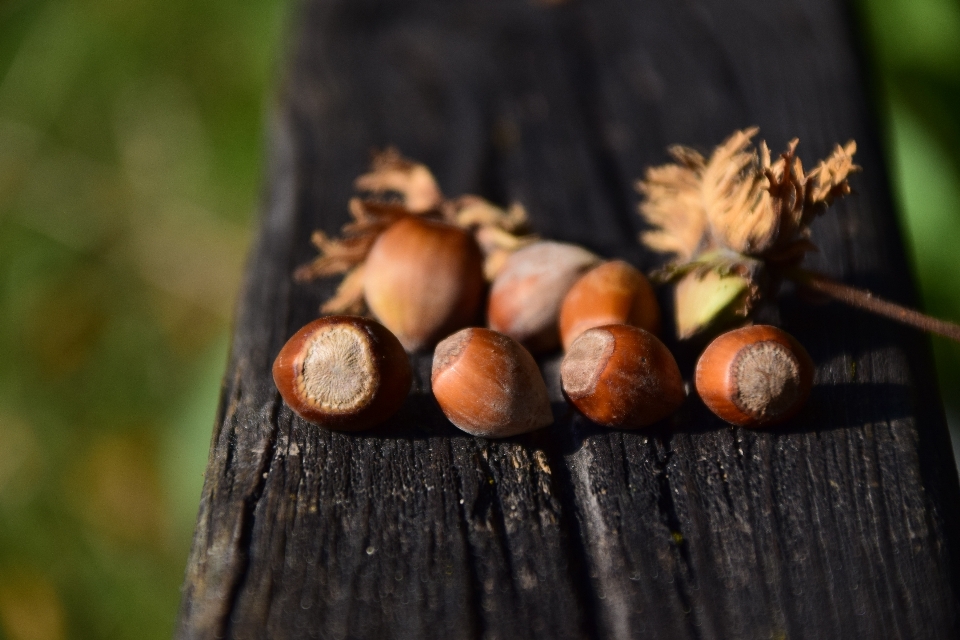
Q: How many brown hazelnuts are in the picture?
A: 7